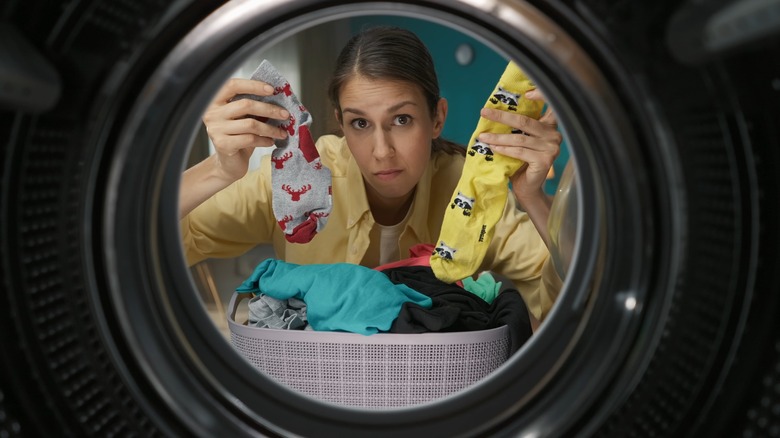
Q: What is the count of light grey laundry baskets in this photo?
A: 1